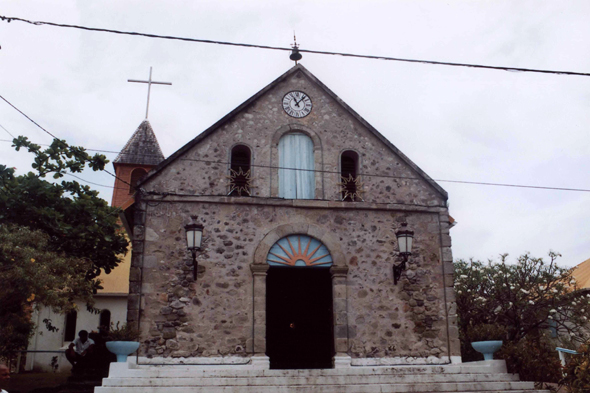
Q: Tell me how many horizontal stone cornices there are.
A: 1